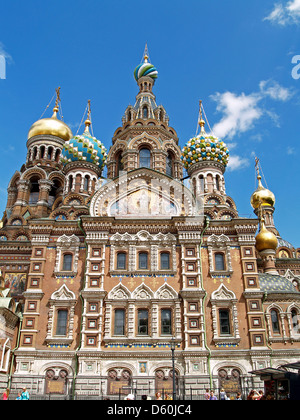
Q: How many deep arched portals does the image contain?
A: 4